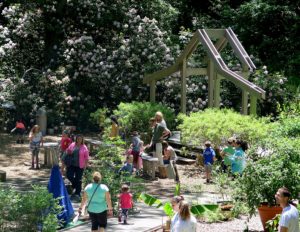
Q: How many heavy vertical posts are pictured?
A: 6